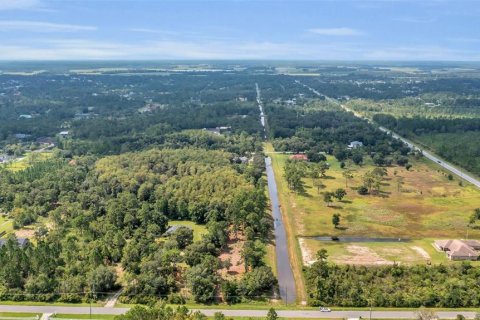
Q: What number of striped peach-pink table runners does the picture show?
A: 0